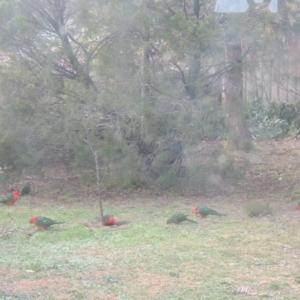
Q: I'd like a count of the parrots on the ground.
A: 7